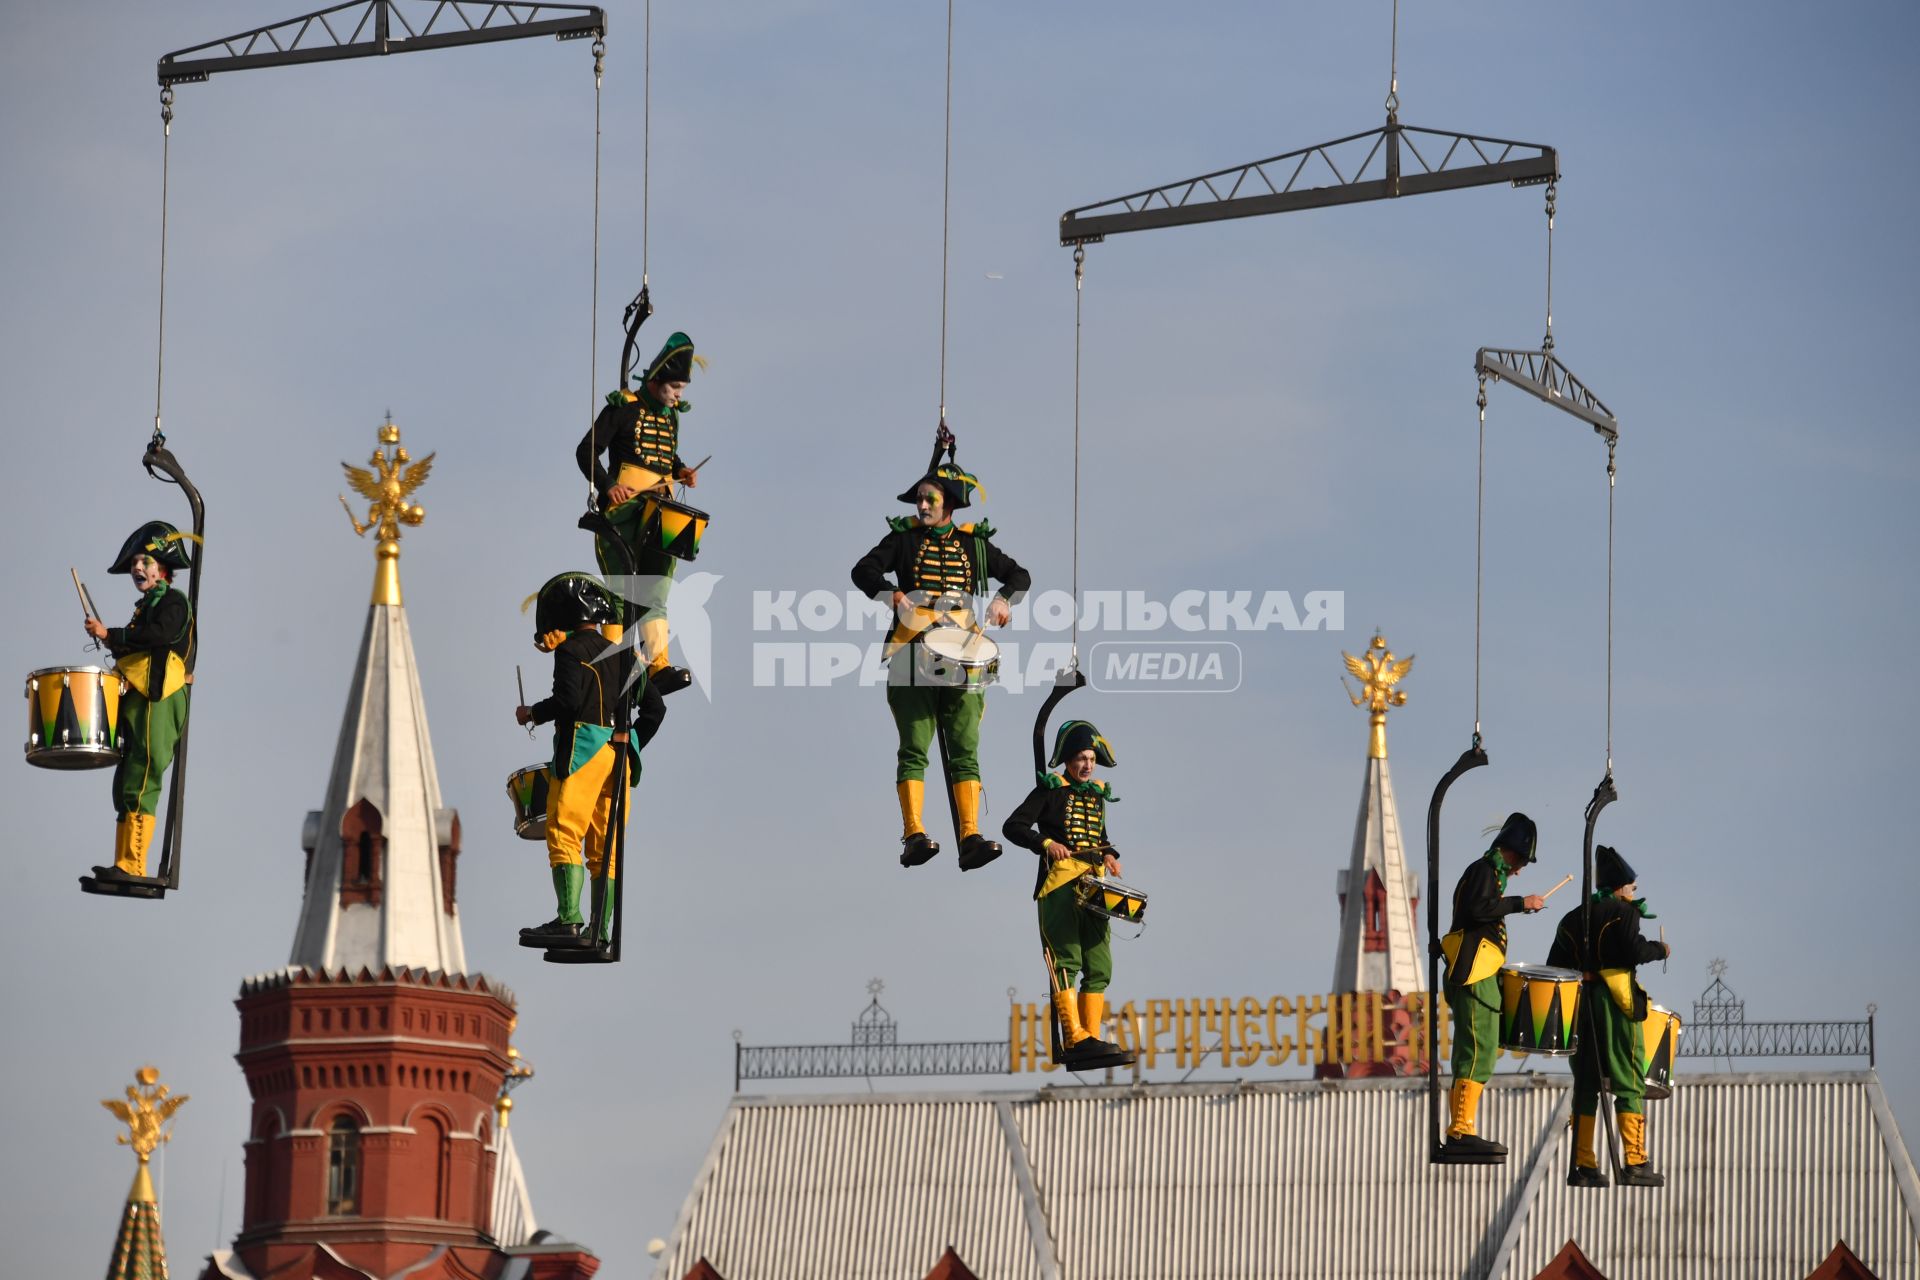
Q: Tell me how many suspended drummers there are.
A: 7